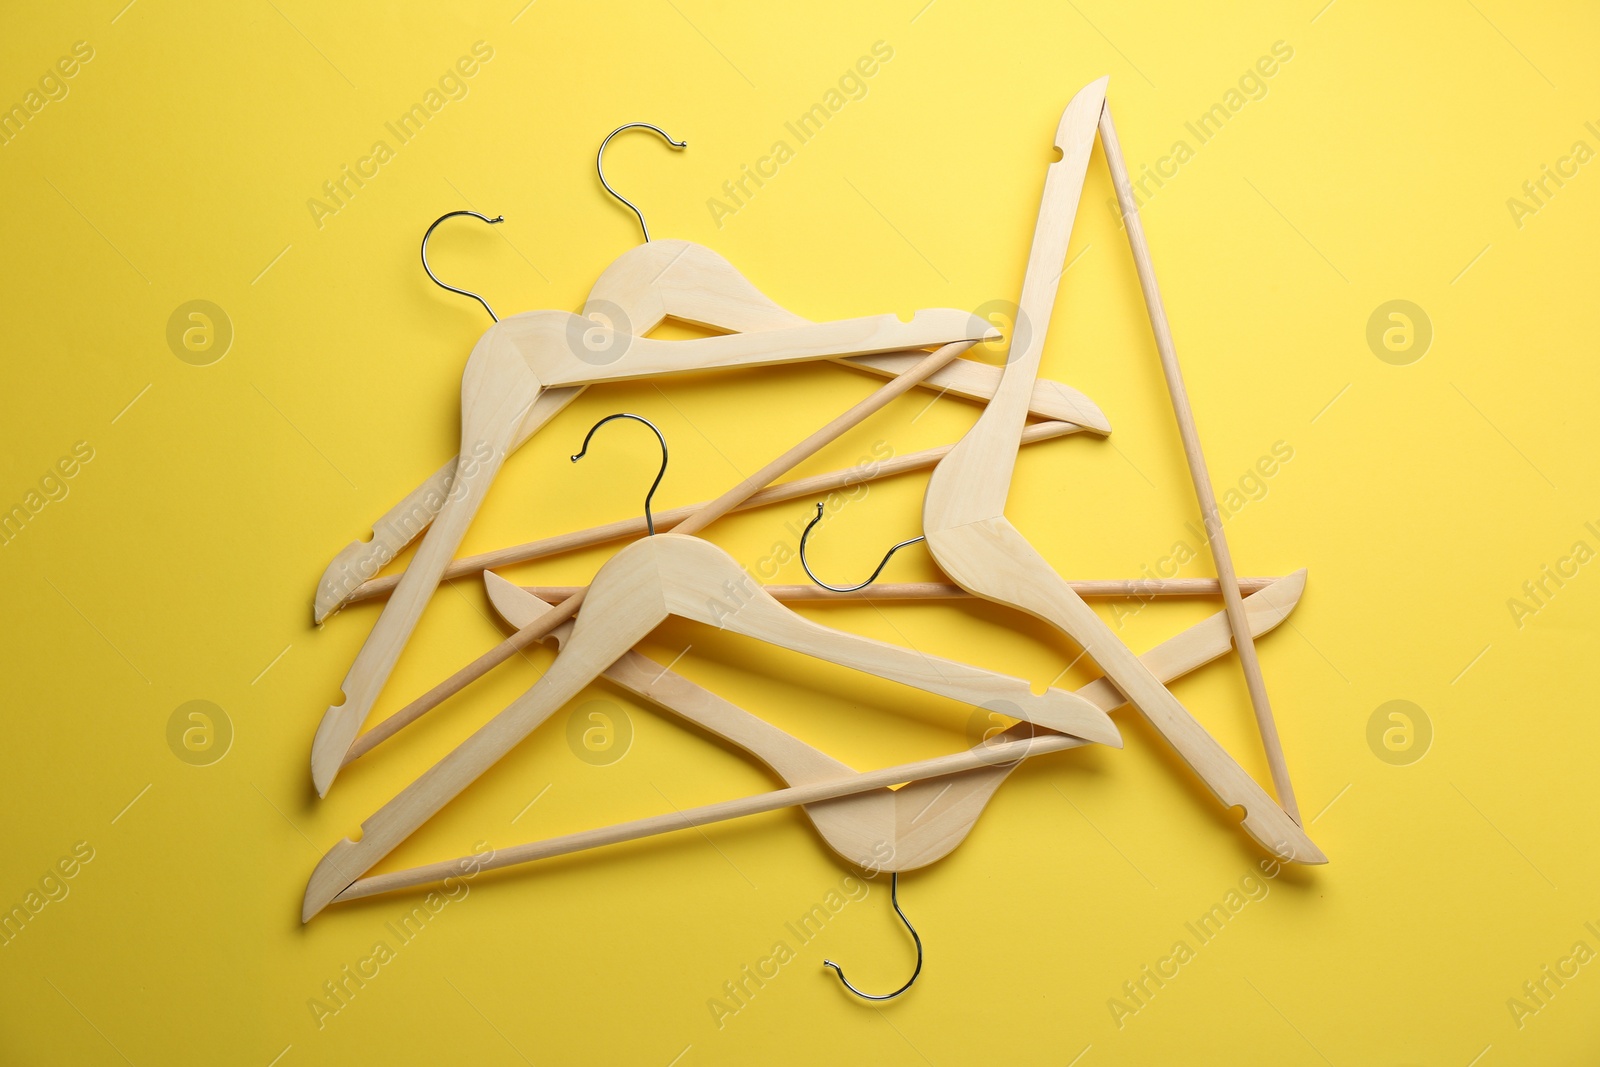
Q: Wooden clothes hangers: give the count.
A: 5